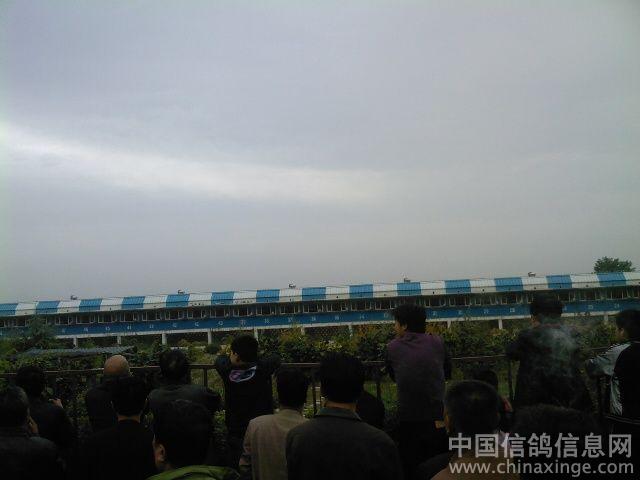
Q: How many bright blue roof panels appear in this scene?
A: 14